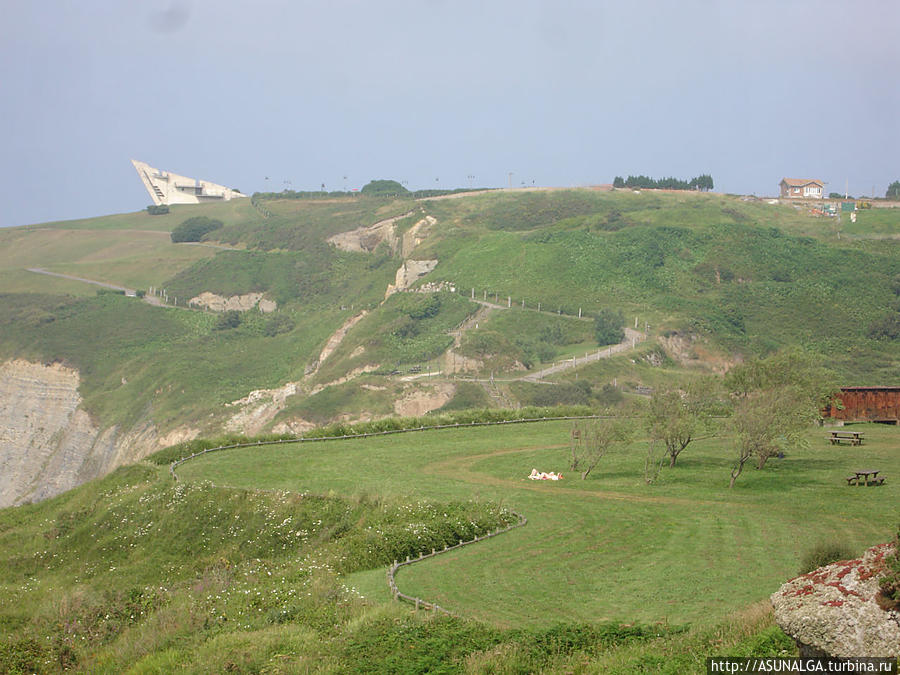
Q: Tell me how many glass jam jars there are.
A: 0